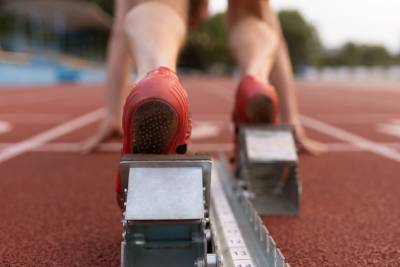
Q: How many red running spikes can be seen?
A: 2